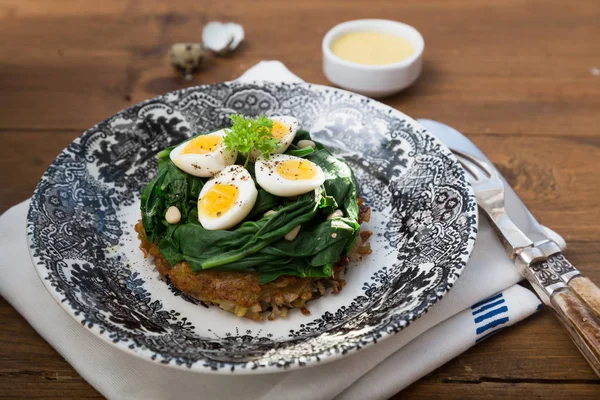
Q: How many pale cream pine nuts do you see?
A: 5